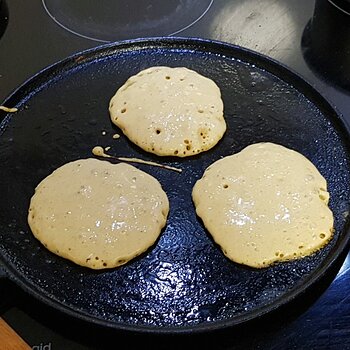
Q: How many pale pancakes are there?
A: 3